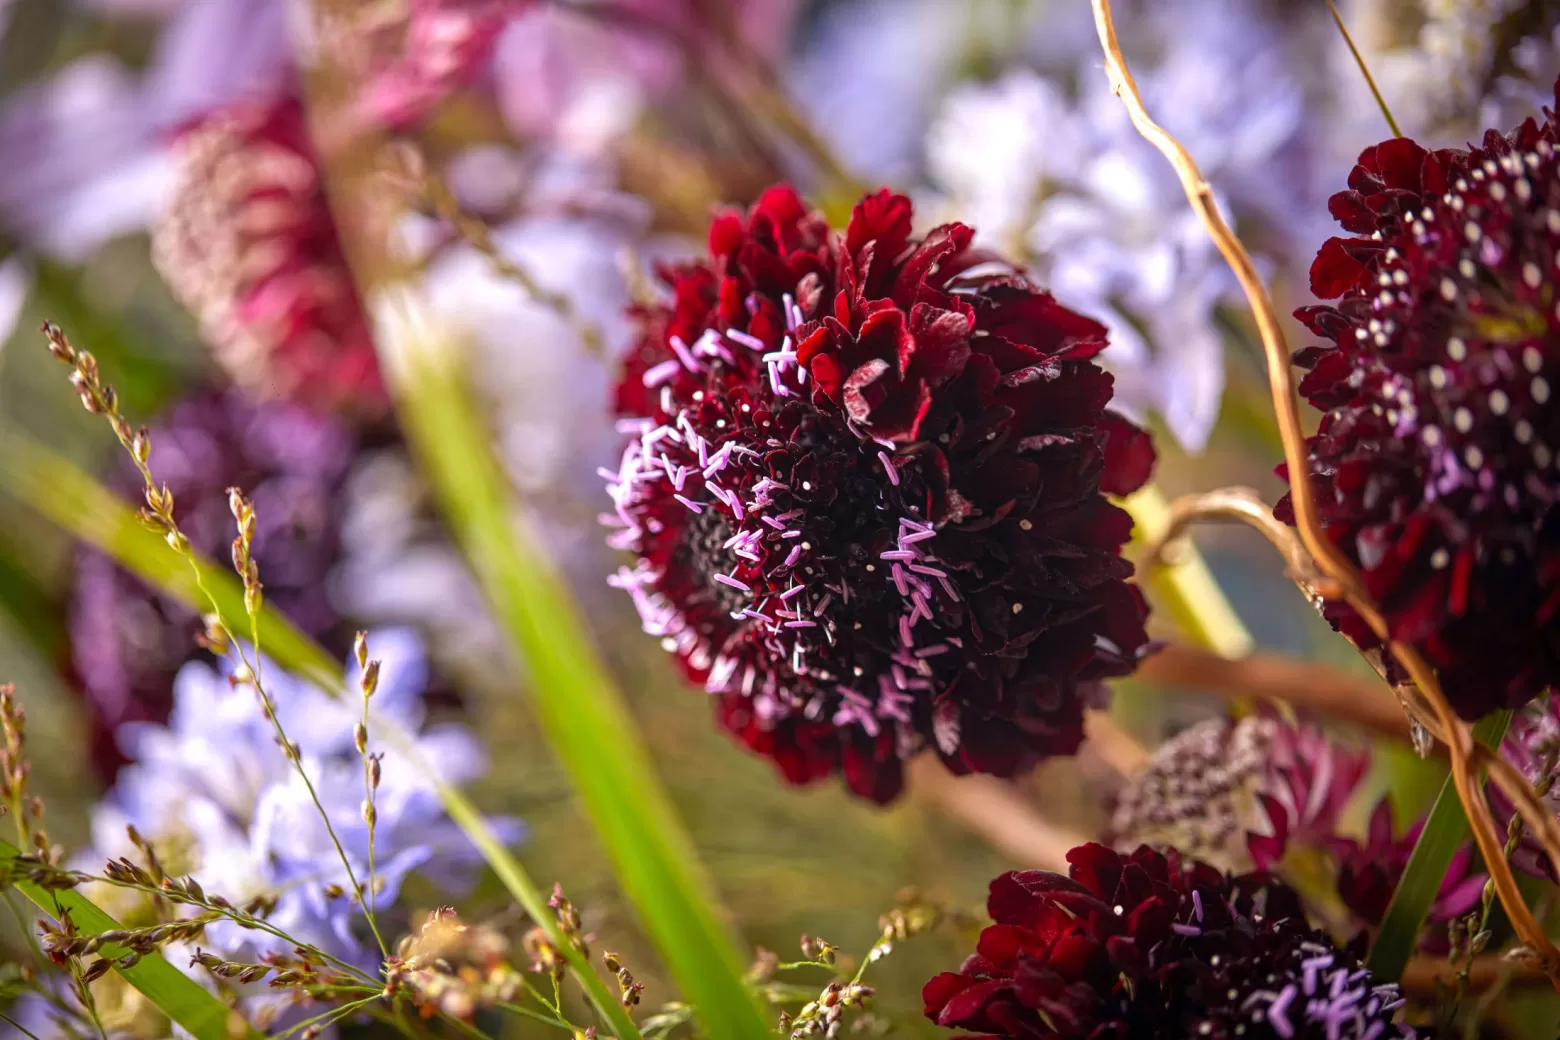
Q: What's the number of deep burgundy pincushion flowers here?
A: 3